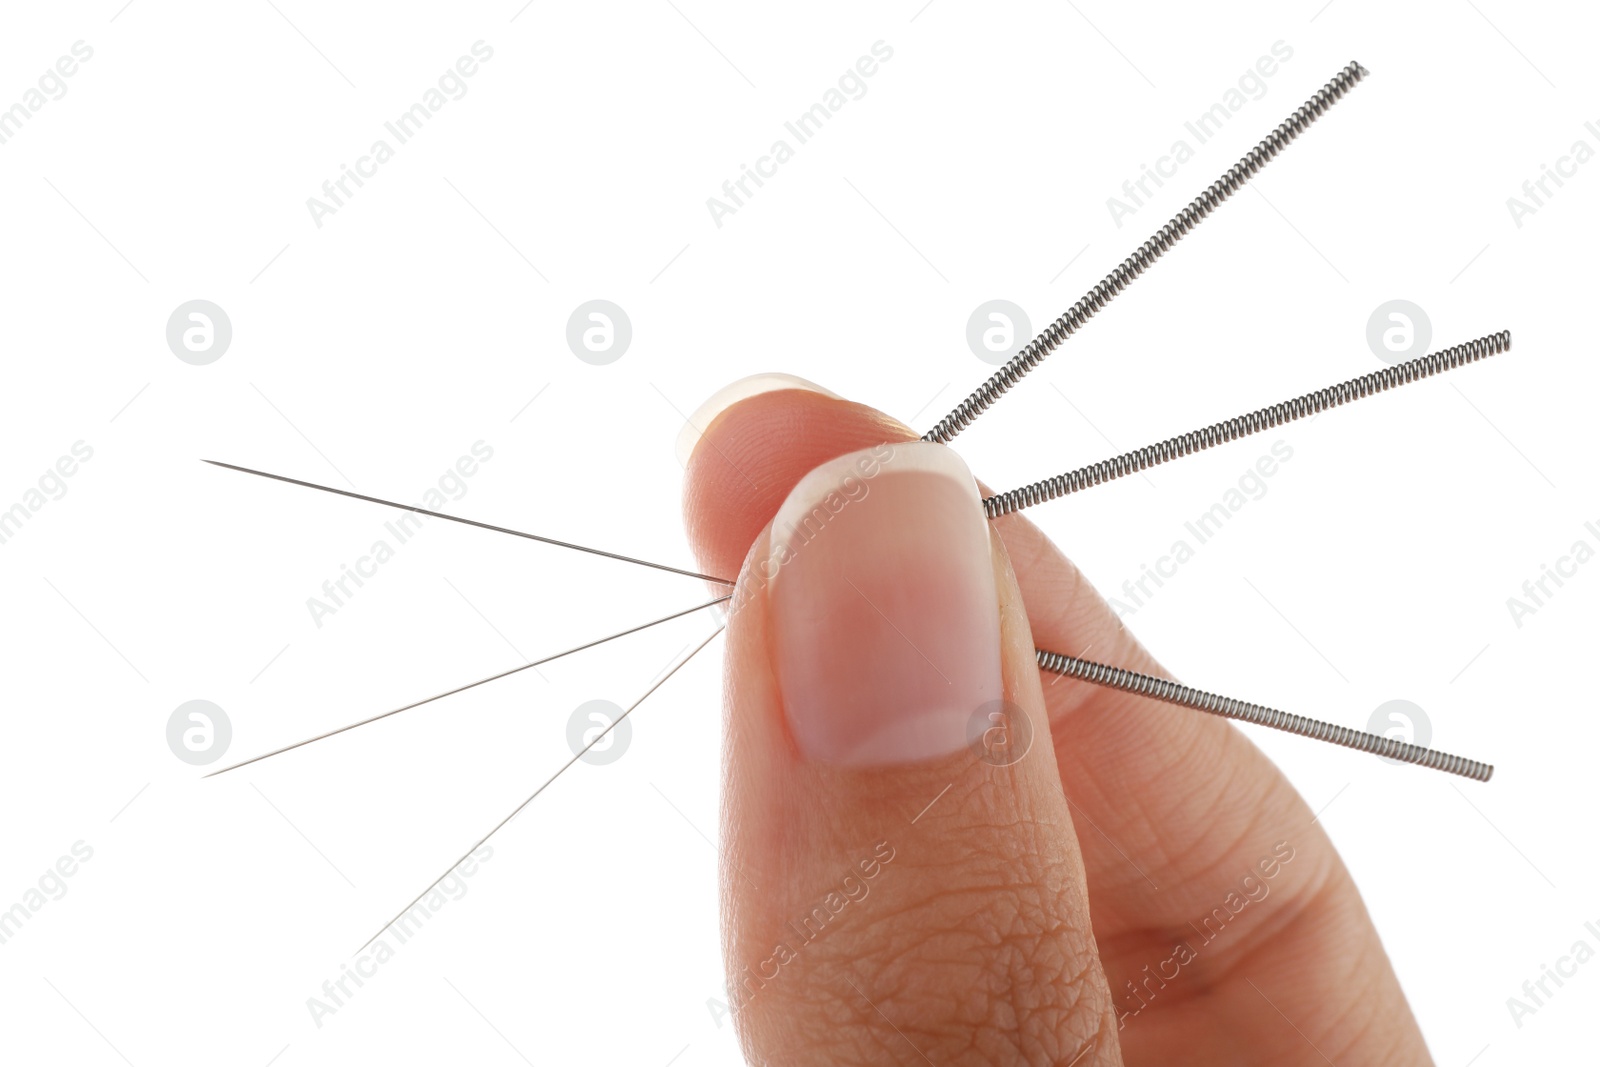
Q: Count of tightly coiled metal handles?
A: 3